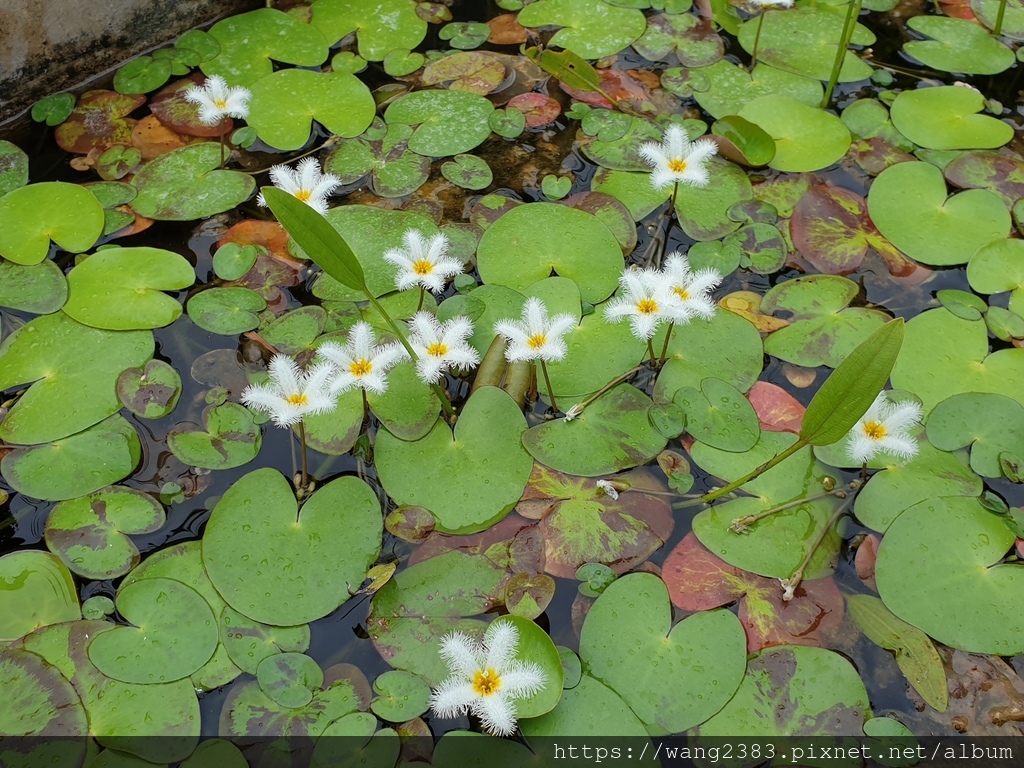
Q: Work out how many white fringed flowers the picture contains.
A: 12